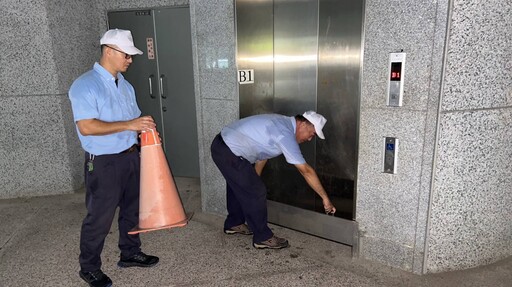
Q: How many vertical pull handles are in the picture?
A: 2